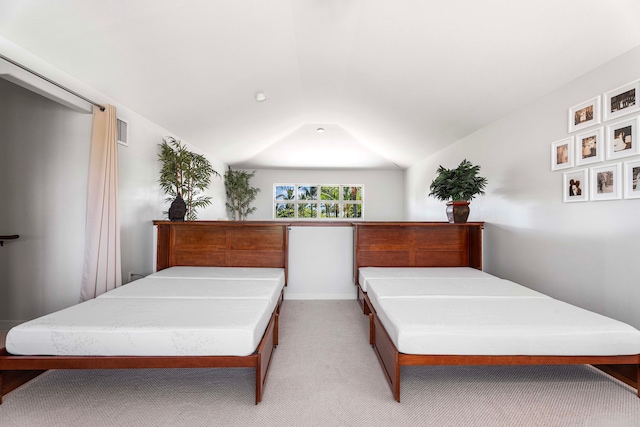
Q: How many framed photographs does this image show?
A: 8